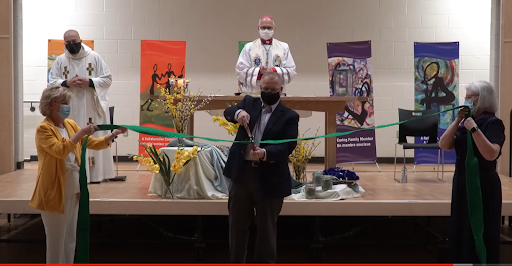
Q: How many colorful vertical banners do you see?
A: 5